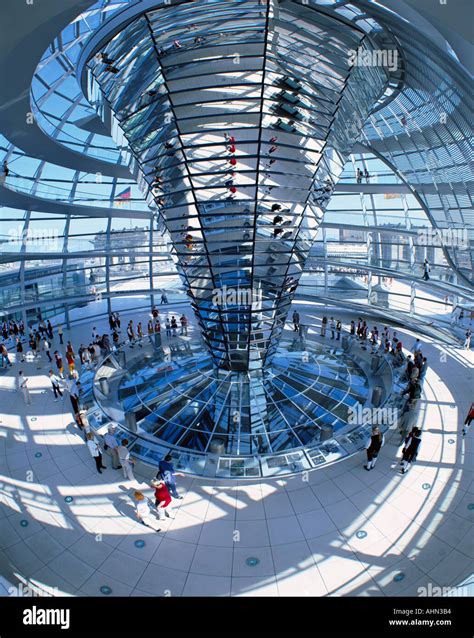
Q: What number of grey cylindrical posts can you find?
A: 10